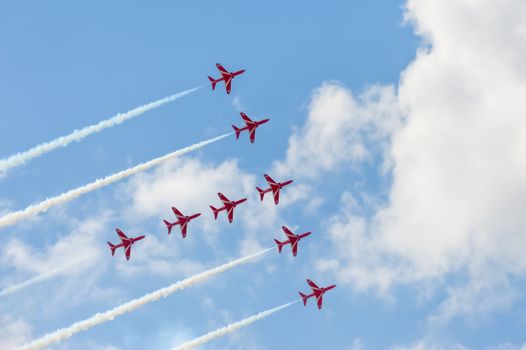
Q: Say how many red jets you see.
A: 8